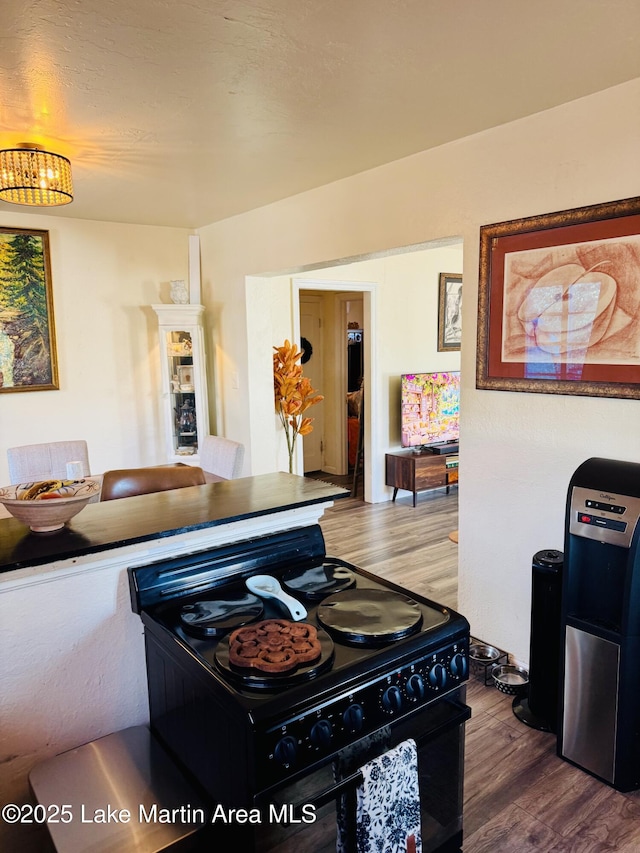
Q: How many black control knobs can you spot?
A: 7